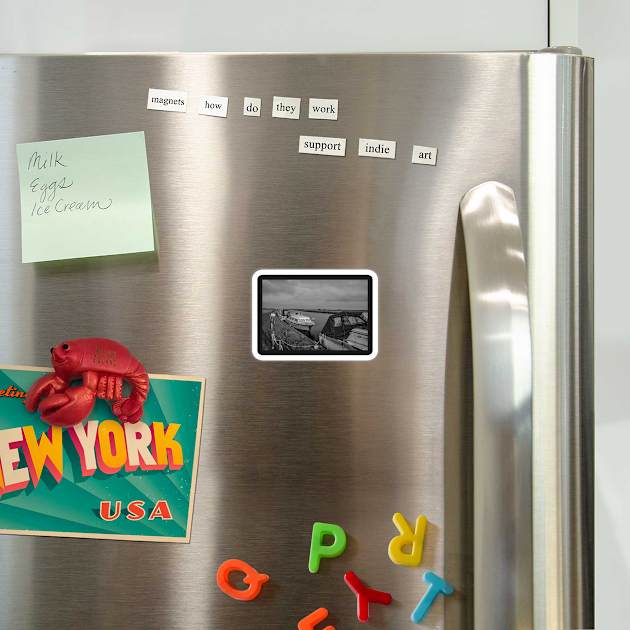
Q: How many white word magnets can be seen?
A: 8